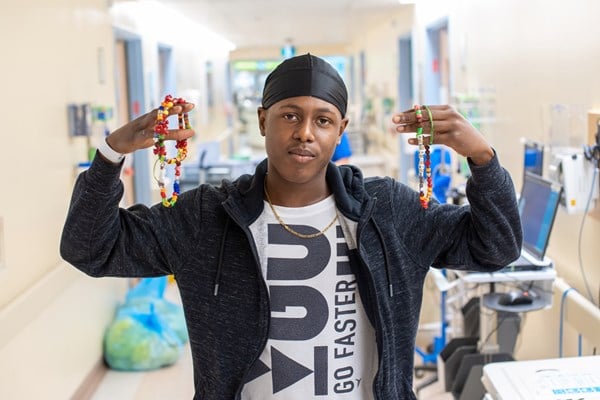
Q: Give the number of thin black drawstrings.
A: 2